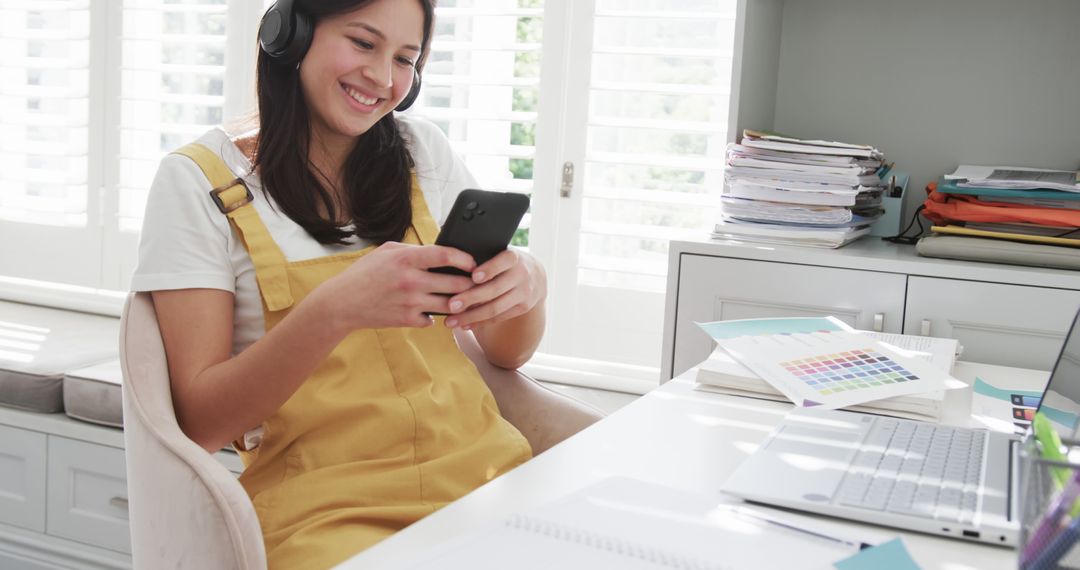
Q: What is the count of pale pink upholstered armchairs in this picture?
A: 1